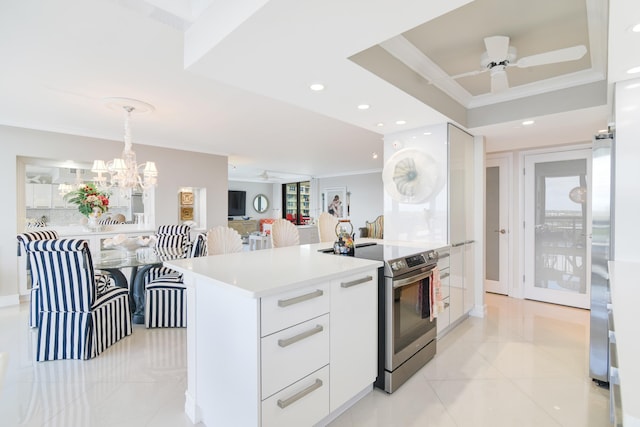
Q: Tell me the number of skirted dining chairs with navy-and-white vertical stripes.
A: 4